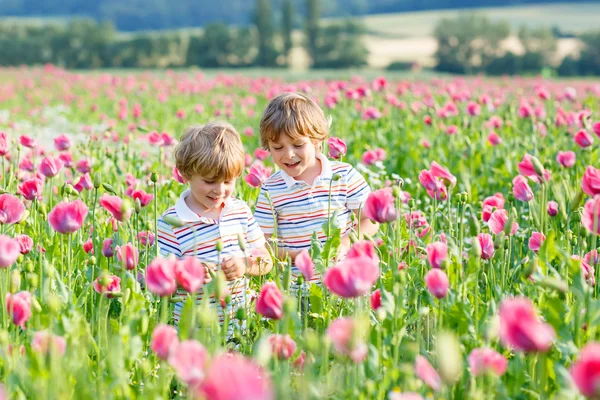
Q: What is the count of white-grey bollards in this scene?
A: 0